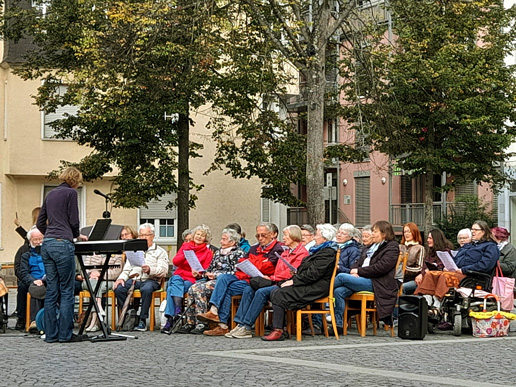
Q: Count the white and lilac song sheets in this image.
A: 6